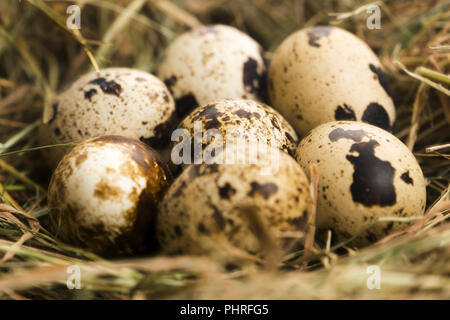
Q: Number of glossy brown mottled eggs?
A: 1